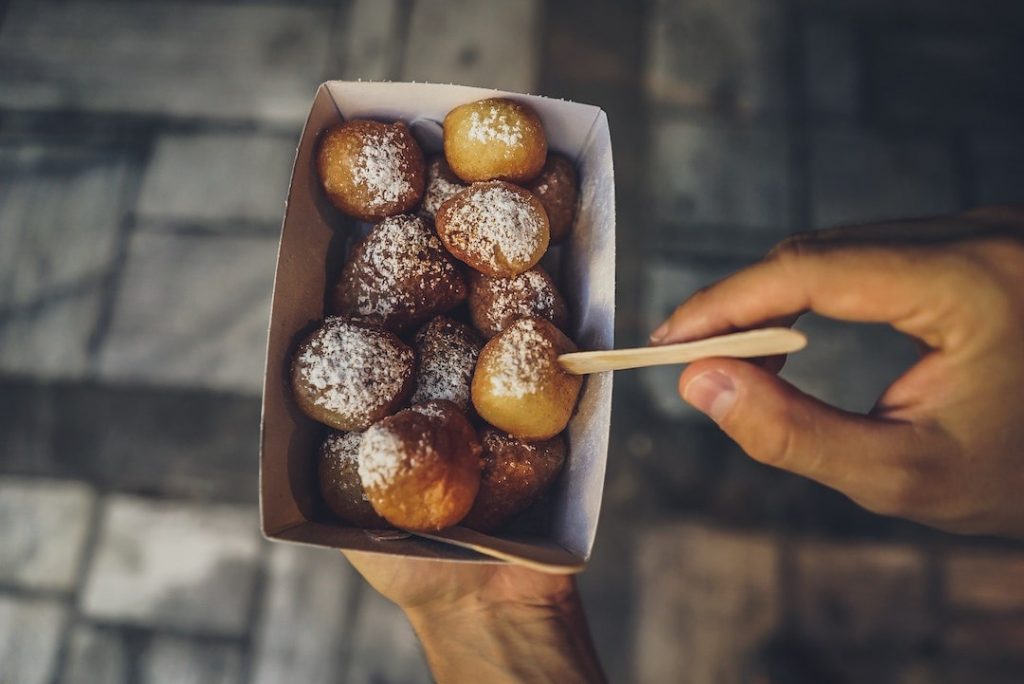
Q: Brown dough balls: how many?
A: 11